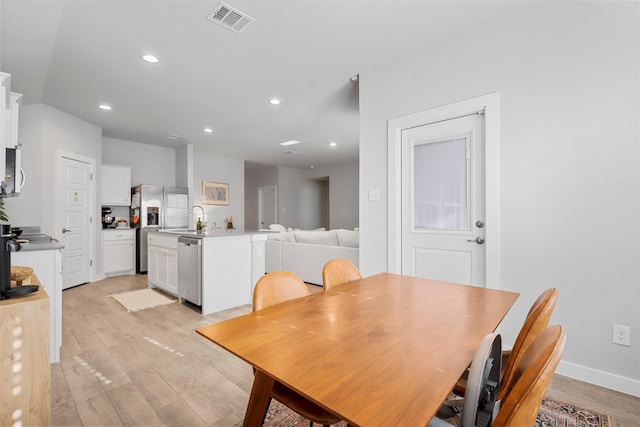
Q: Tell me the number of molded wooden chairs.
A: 4